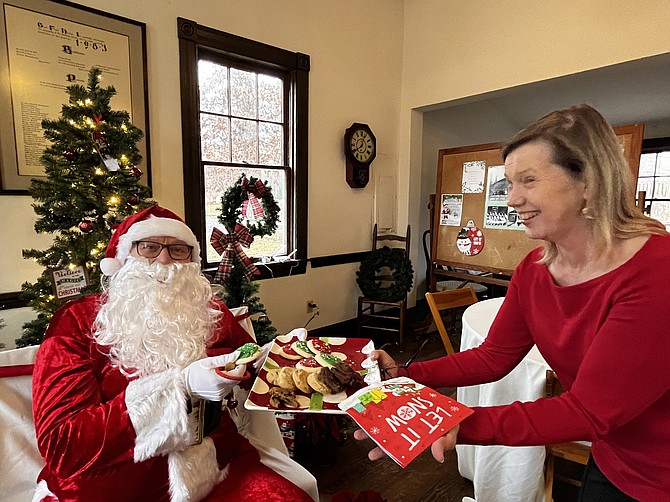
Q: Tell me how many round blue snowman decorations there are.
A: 0